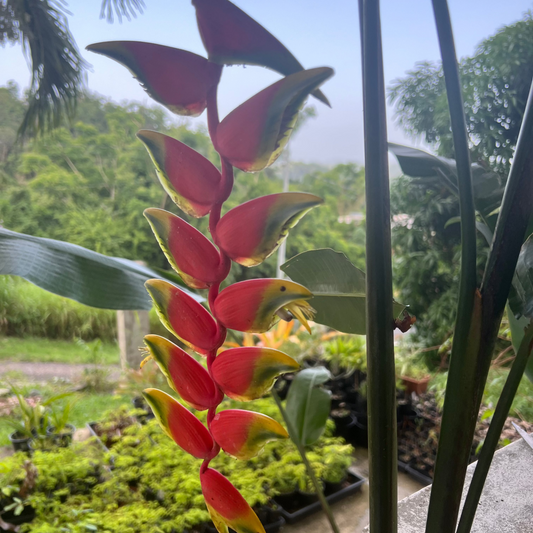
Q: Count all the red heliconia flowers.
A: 13